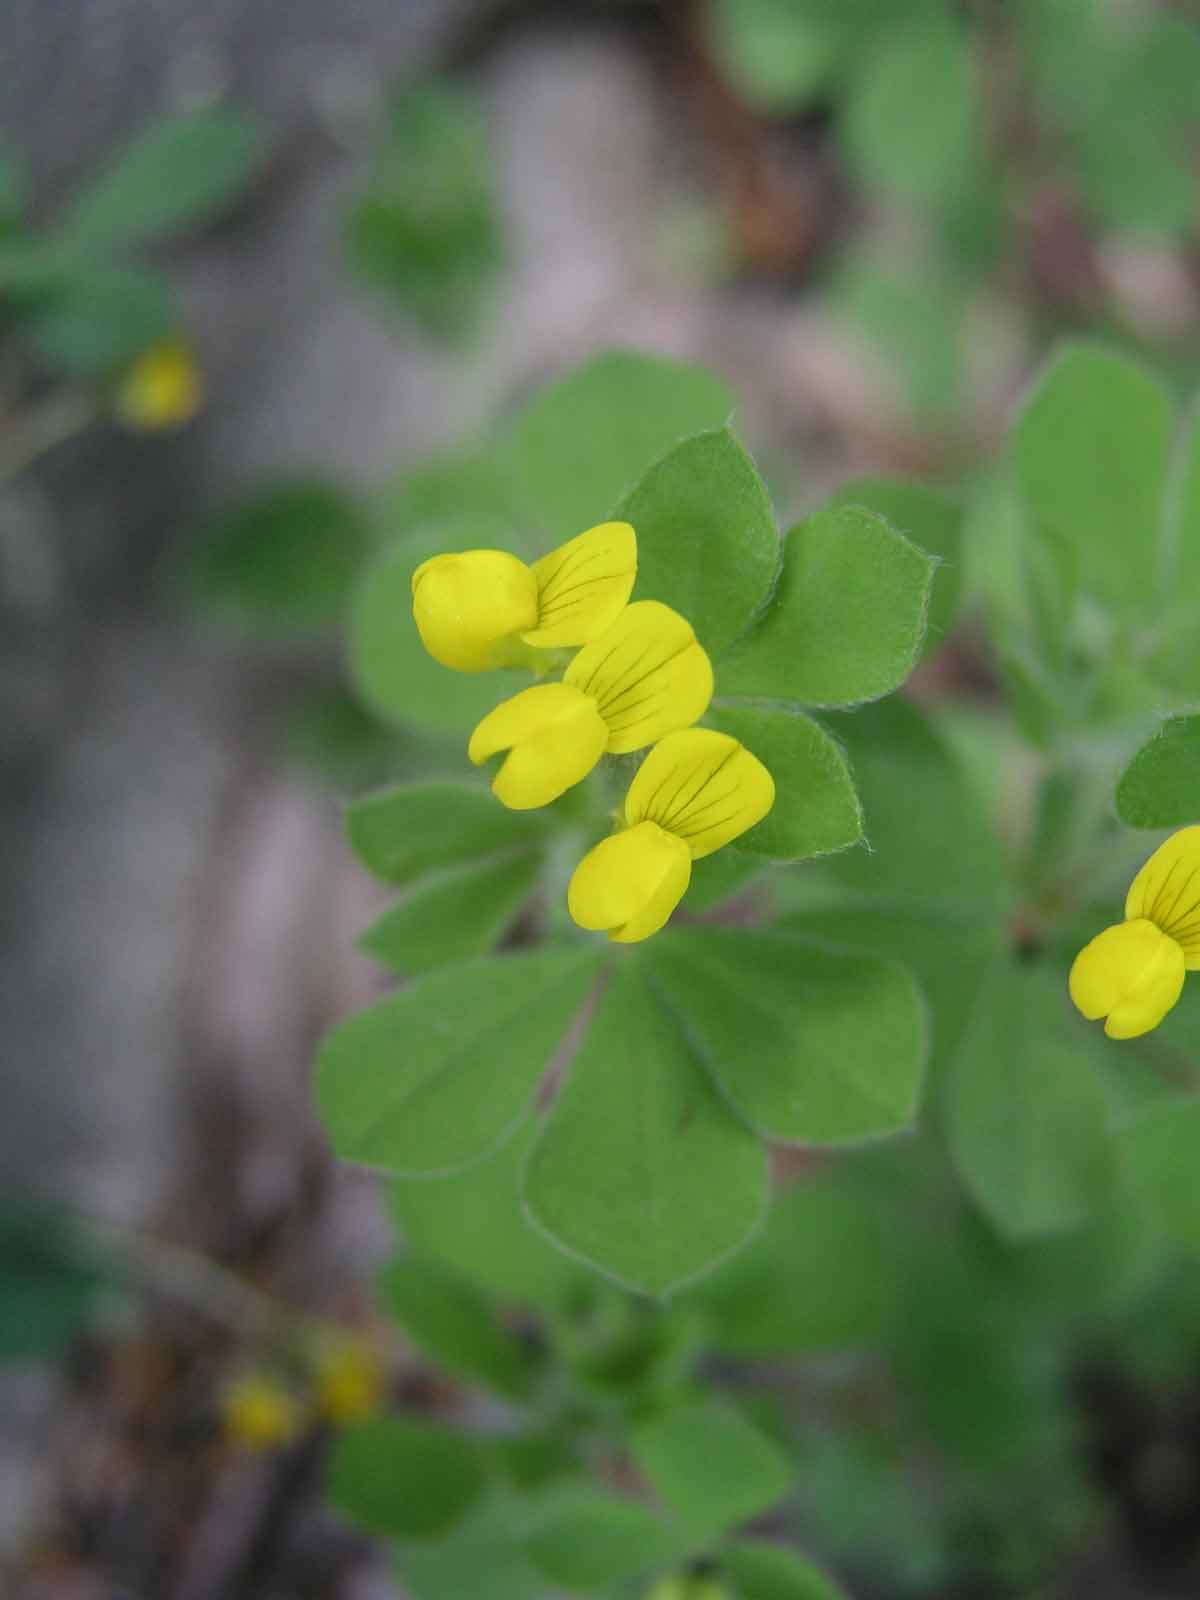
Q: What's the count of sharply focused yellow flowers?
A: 4